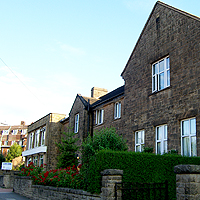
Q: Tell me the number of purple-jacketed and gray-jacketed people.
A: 0